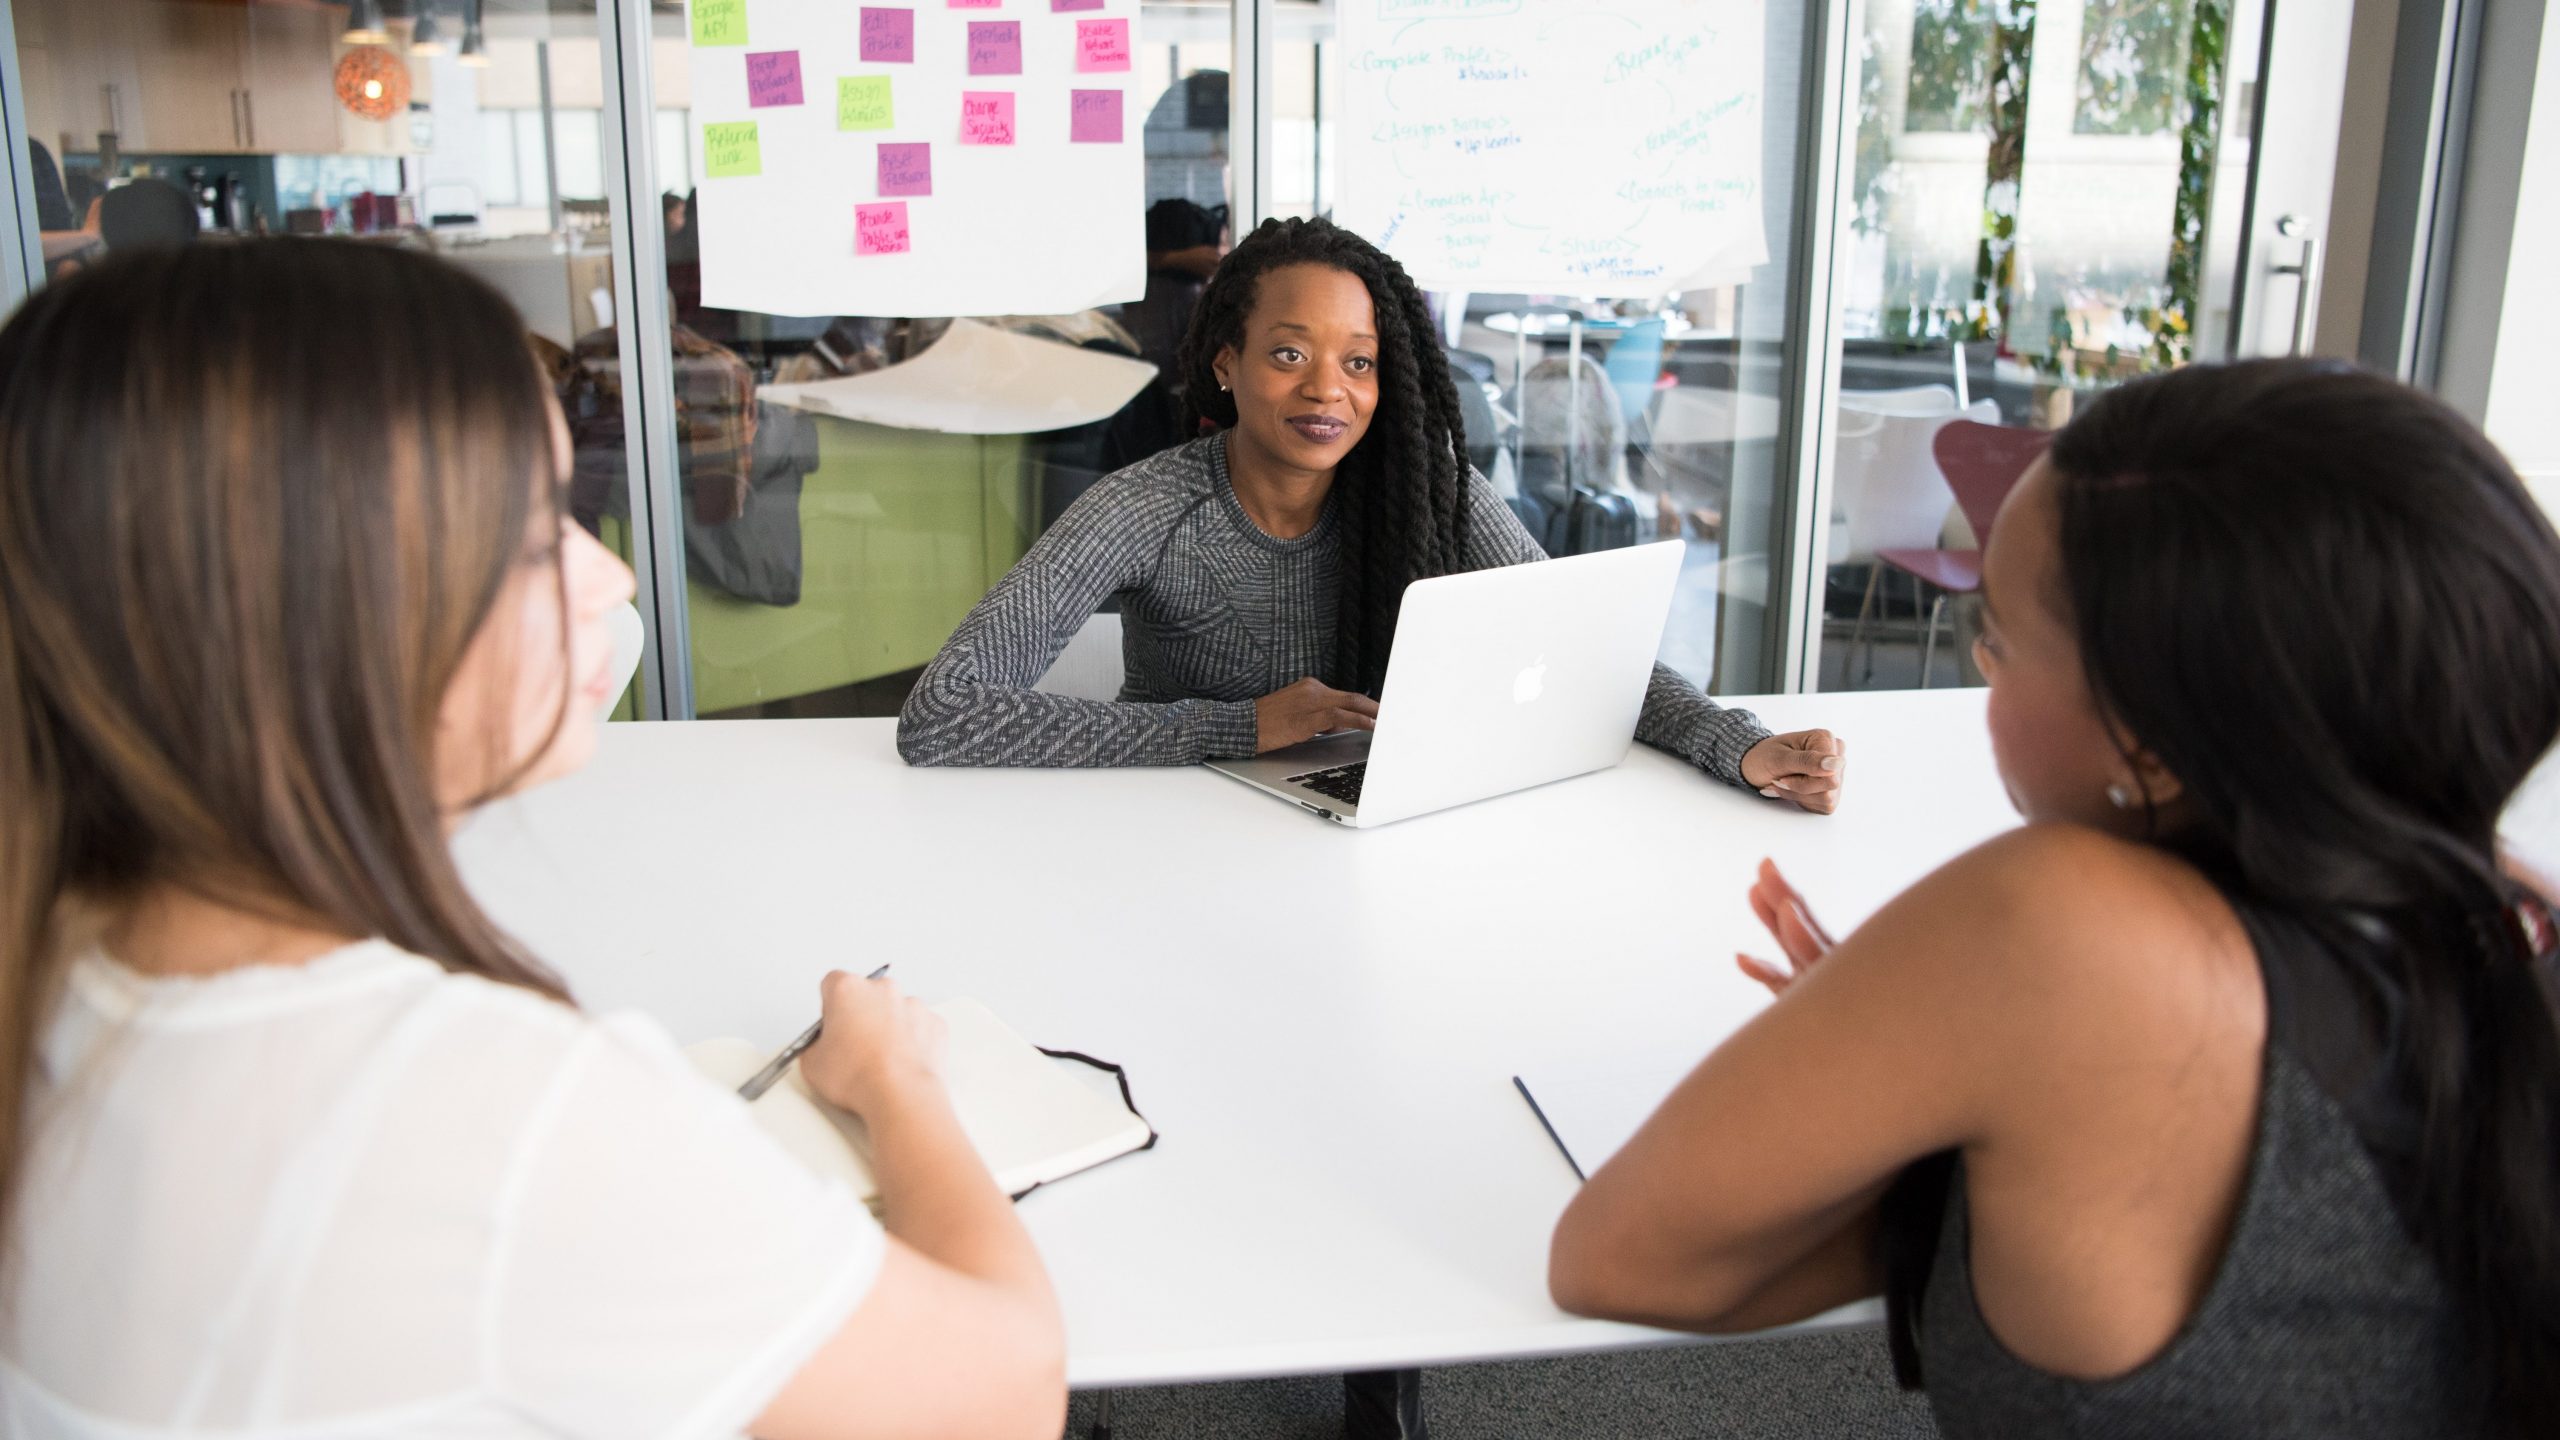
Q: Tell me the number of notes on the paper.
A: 13